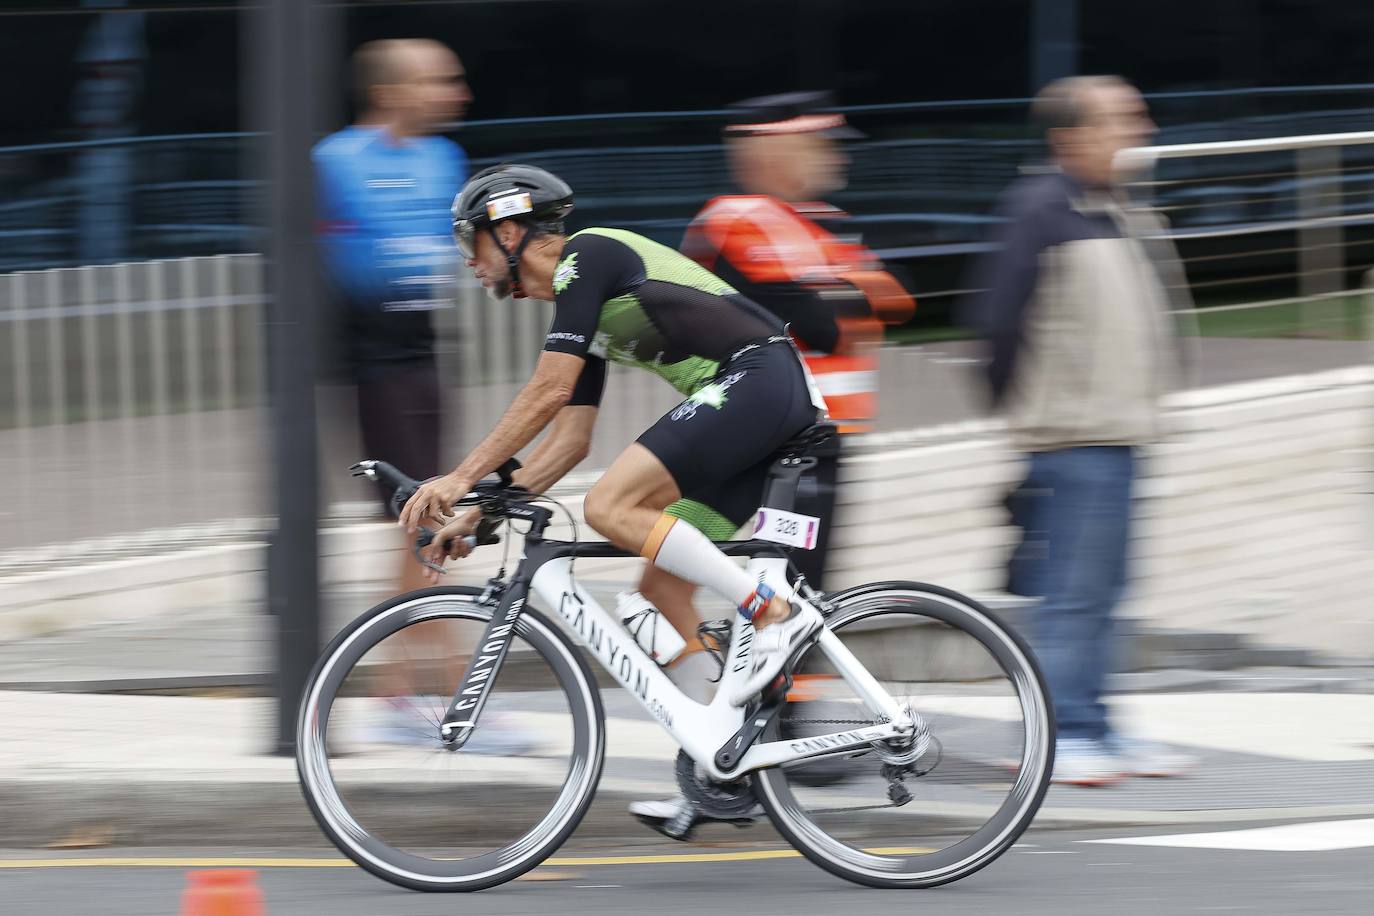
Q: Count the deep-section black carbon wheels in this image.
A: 2